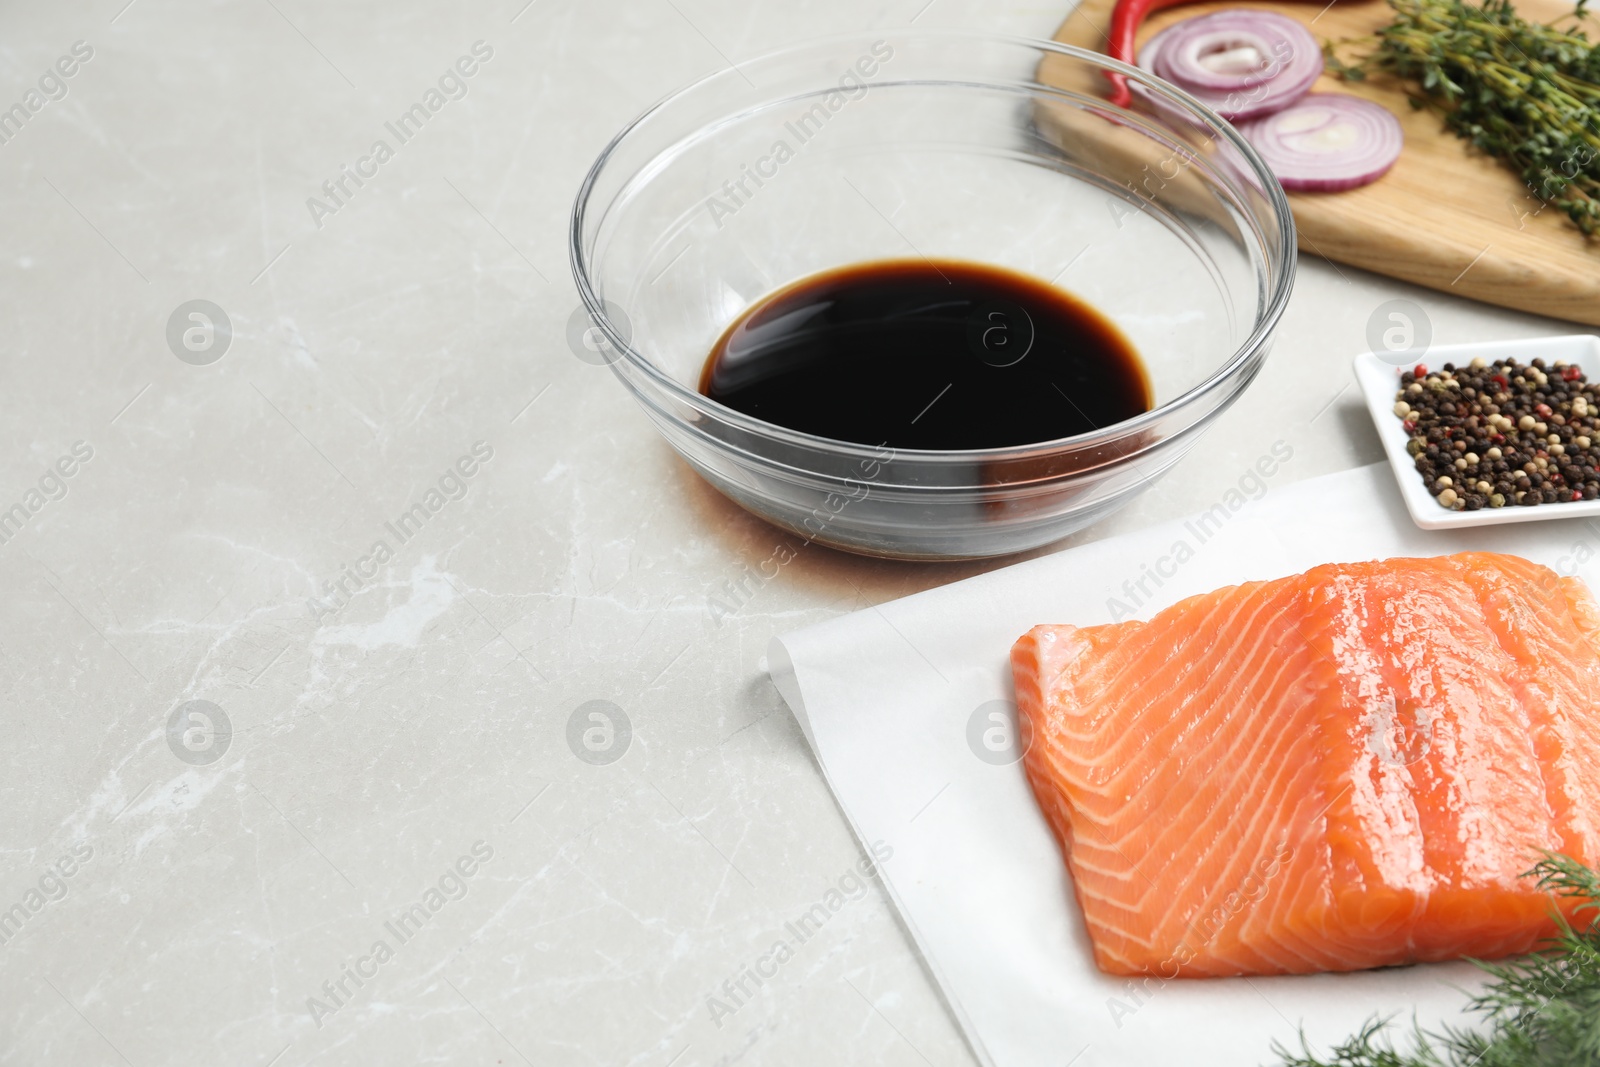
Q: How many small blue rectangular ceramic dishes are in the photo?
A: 0